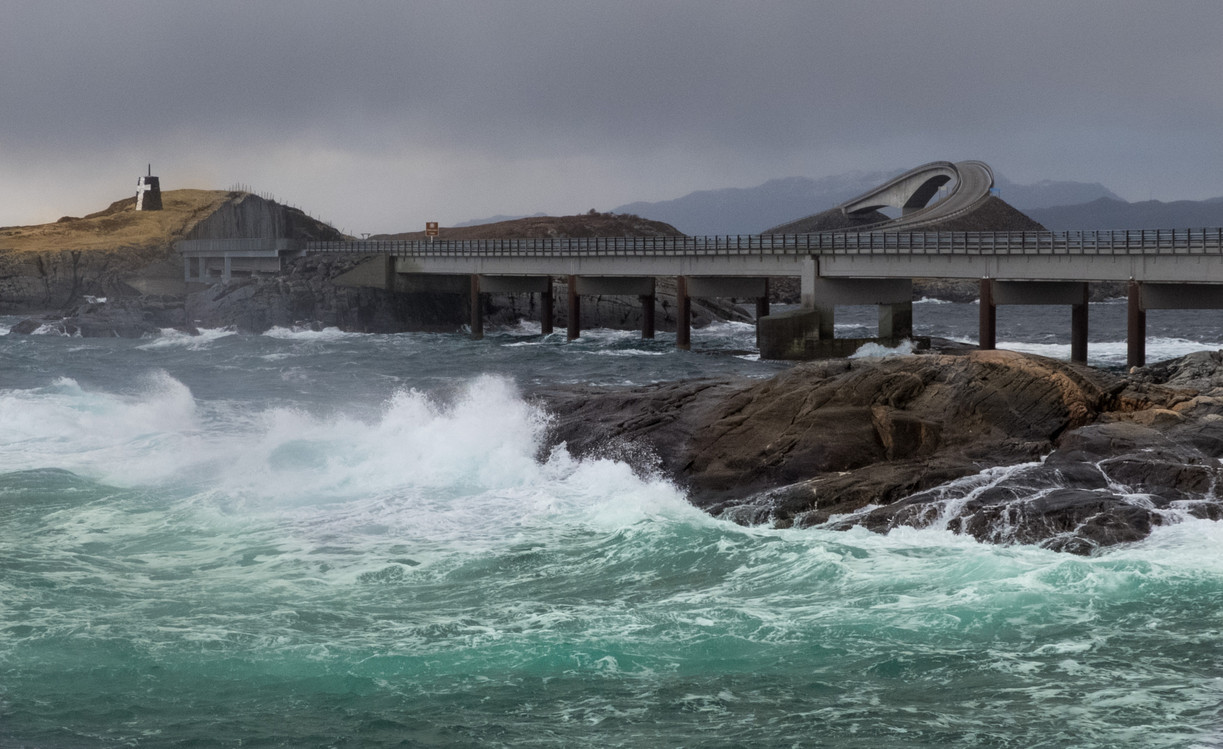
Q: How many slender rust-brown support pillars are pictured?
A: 9